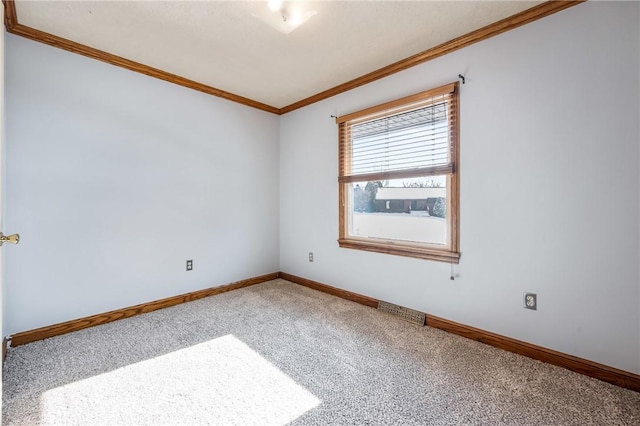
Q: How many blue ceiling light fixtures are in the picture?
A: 0